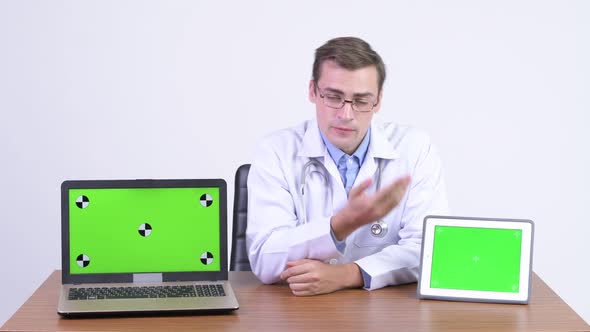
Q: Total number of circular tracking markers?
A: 5